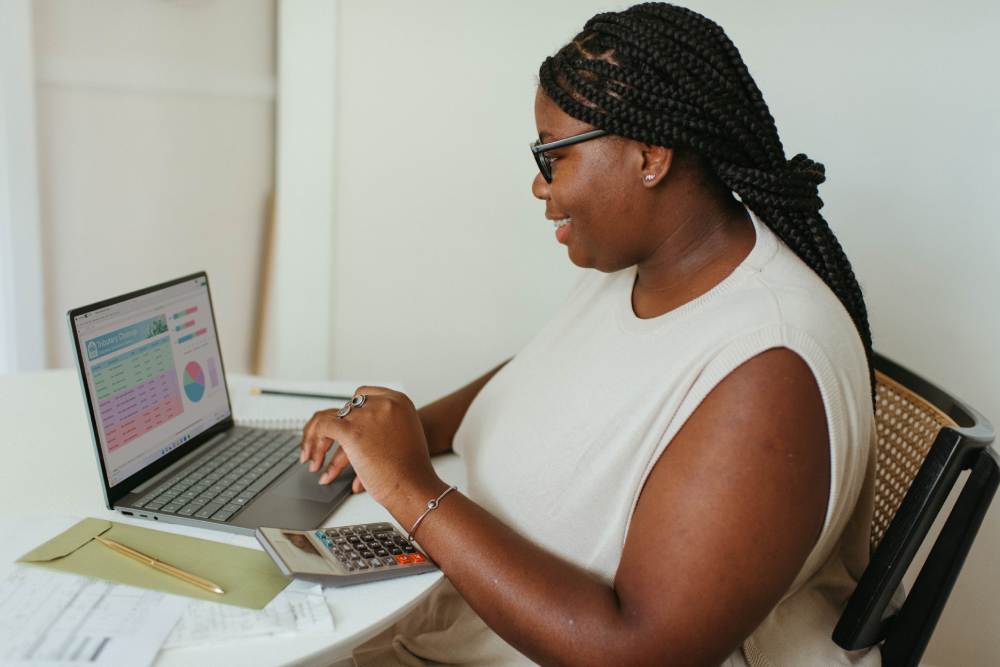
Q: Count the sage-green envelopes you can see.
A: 1